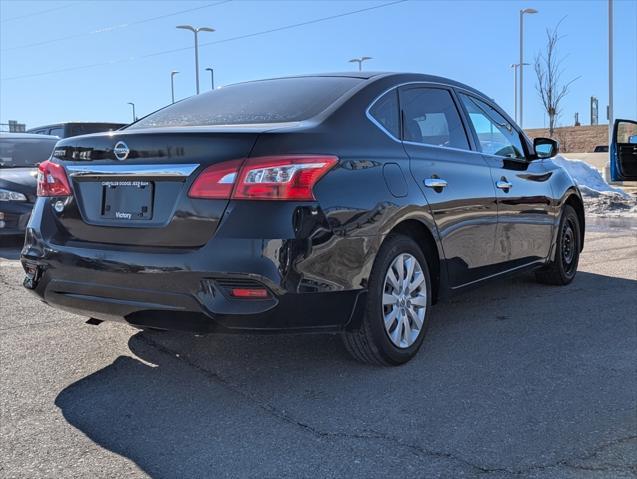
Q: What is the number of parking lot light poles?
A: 8